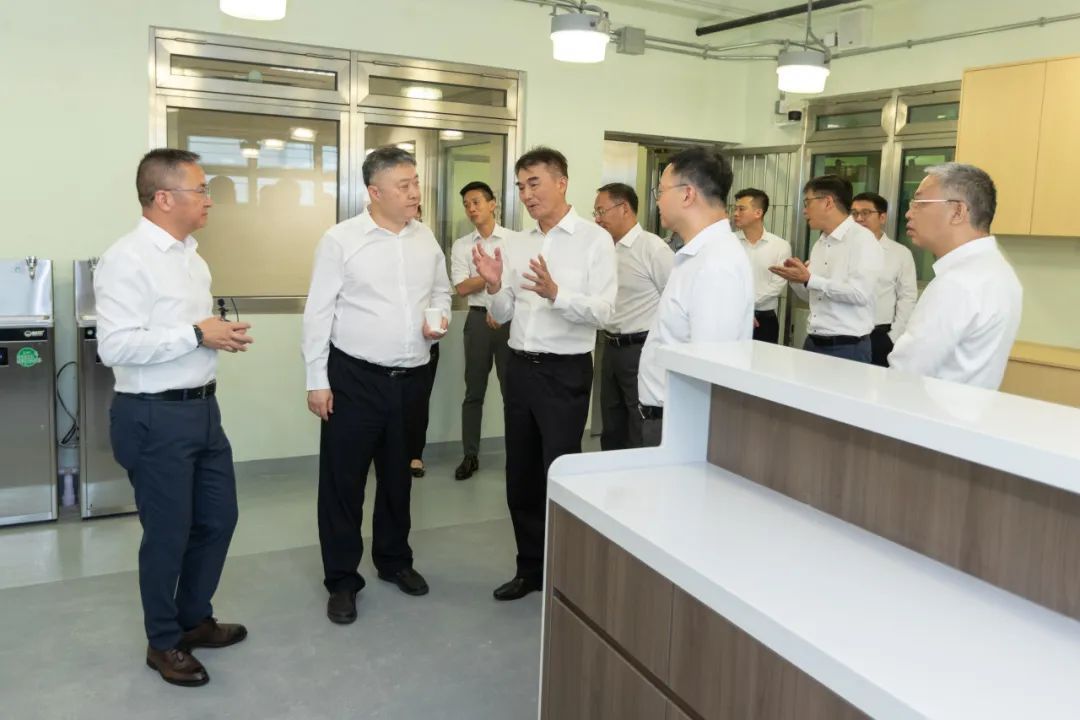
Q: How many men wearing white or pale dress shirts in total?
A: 10